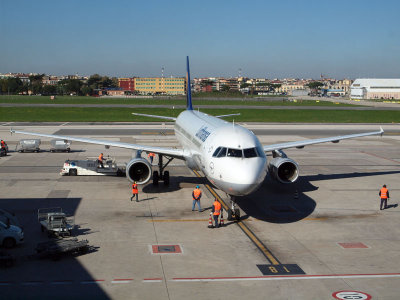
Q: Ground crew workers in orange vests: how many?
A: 7